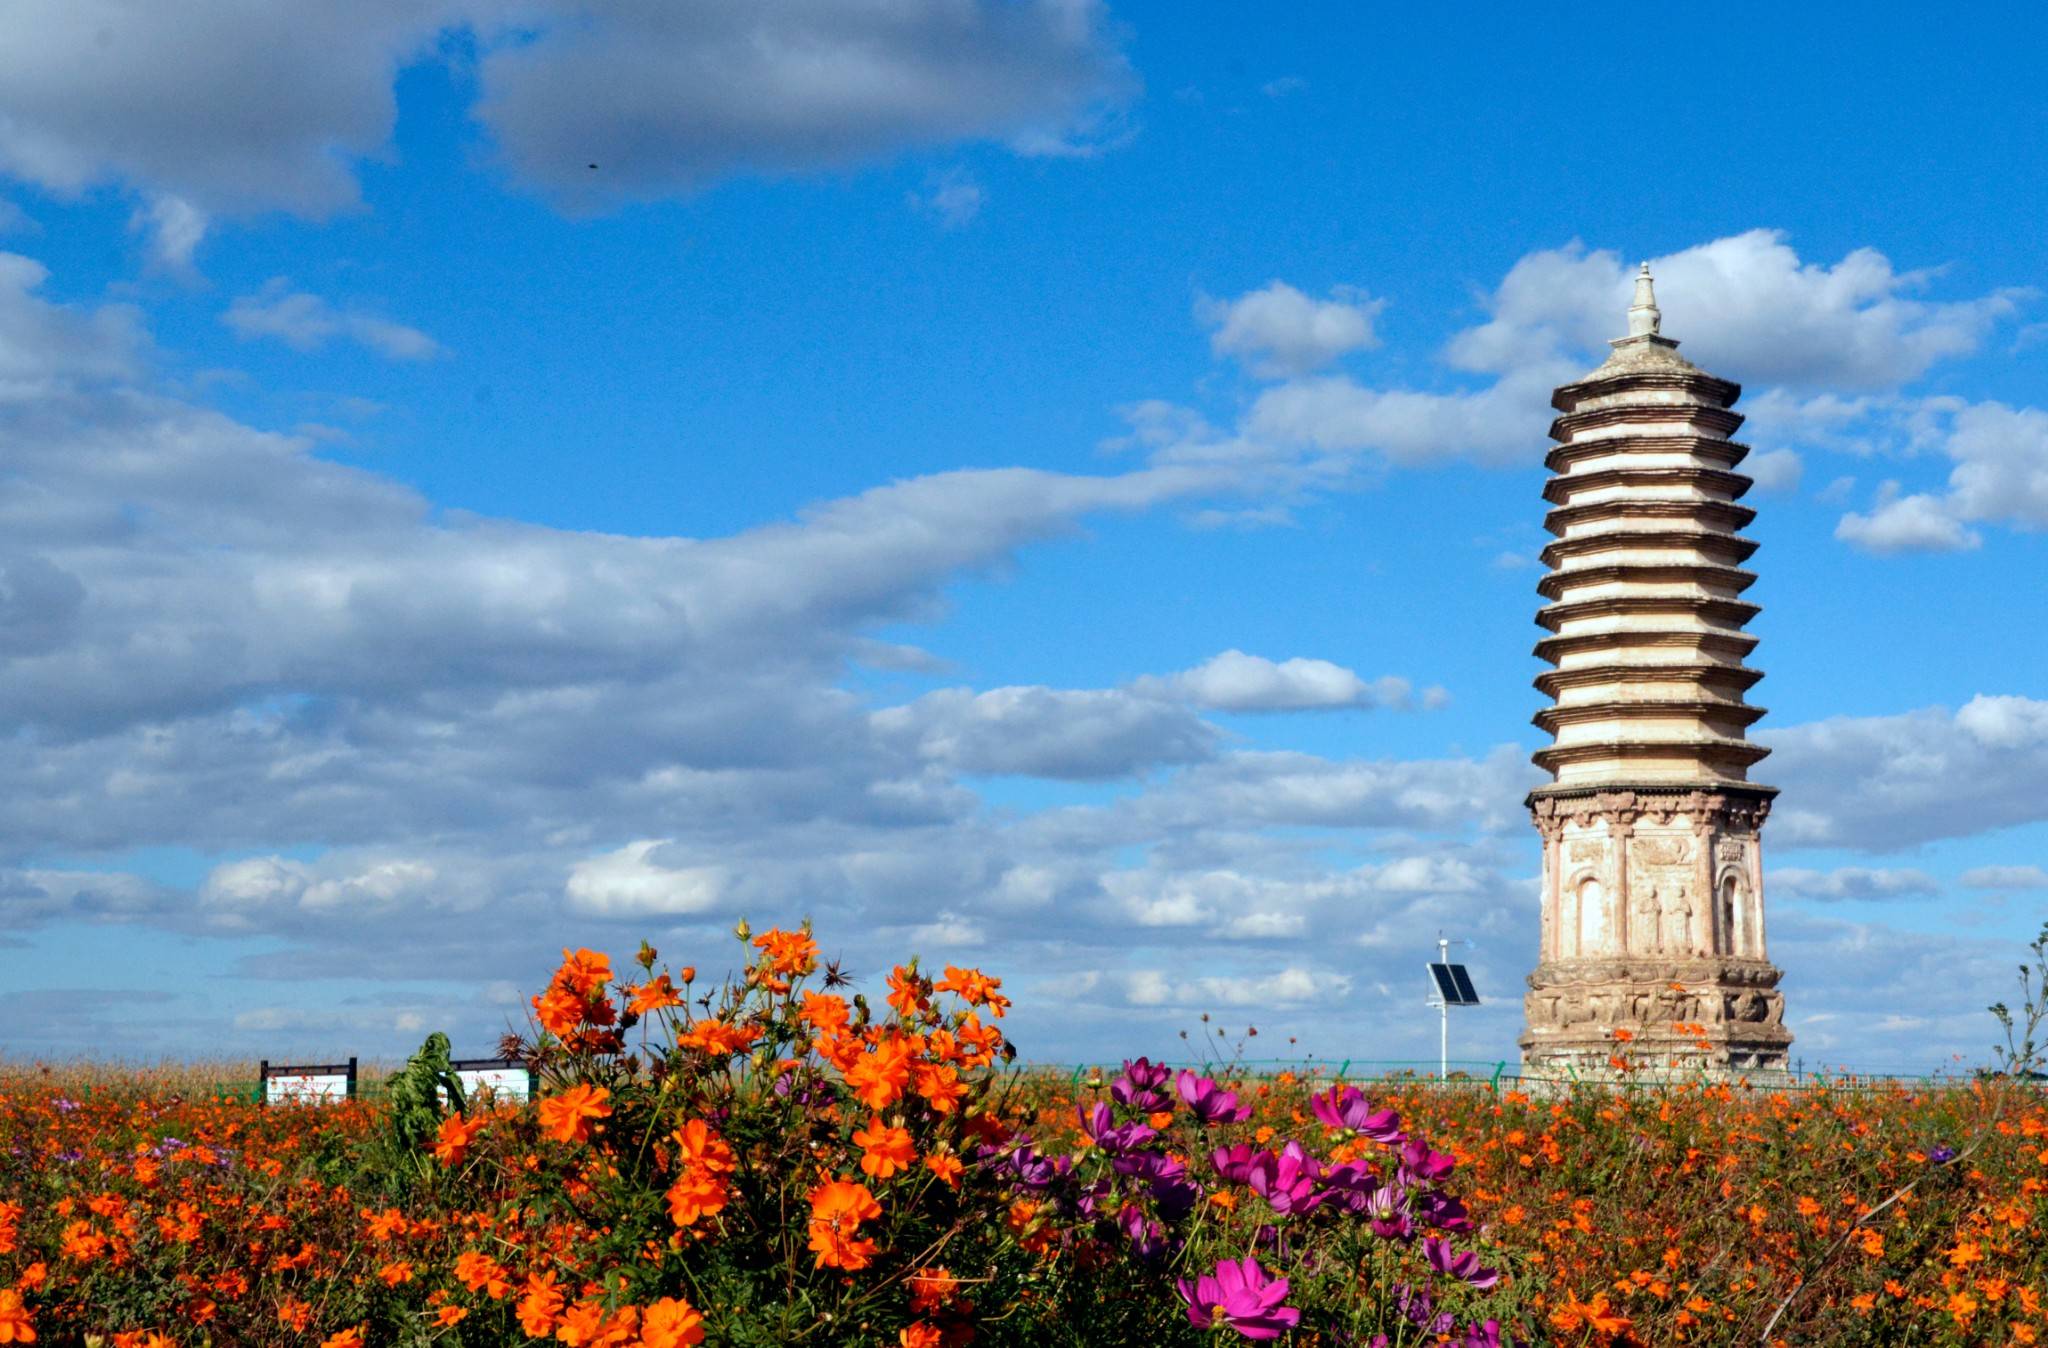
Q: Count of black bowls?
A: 0